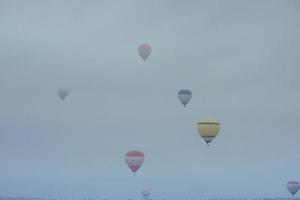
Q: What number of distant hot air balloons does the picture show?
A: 7